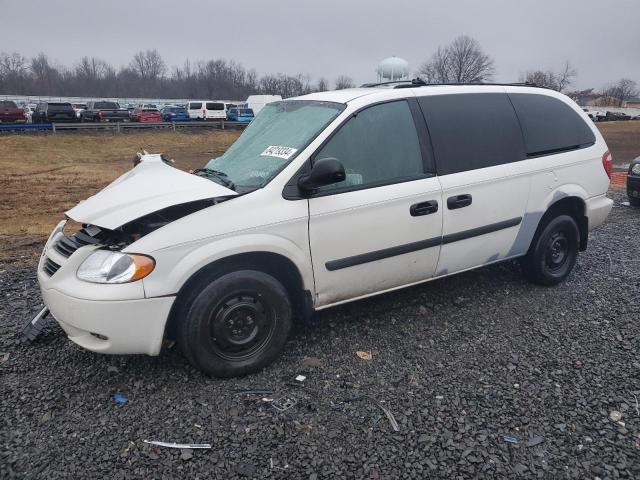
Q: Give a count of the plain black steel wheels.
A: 2